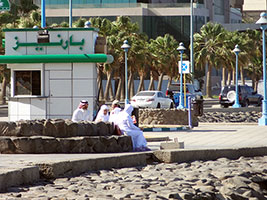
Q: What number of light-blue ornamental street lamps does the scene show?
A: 4